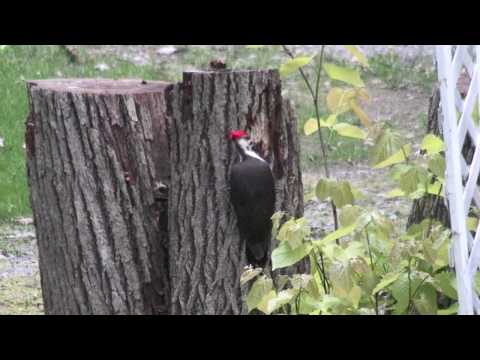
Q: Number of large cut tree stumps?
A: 2